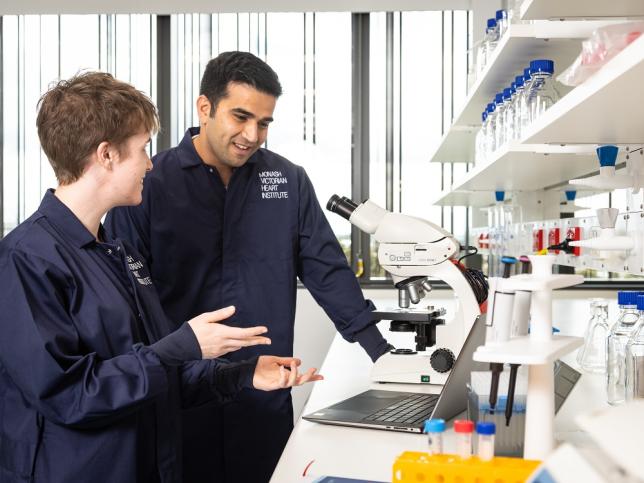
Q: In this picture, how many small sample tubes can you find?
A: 3